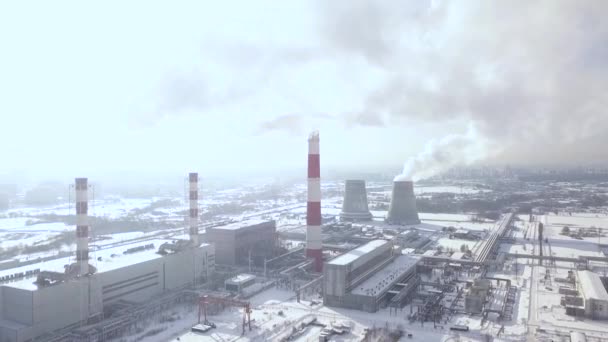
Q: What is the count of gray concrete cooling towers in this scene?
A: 2